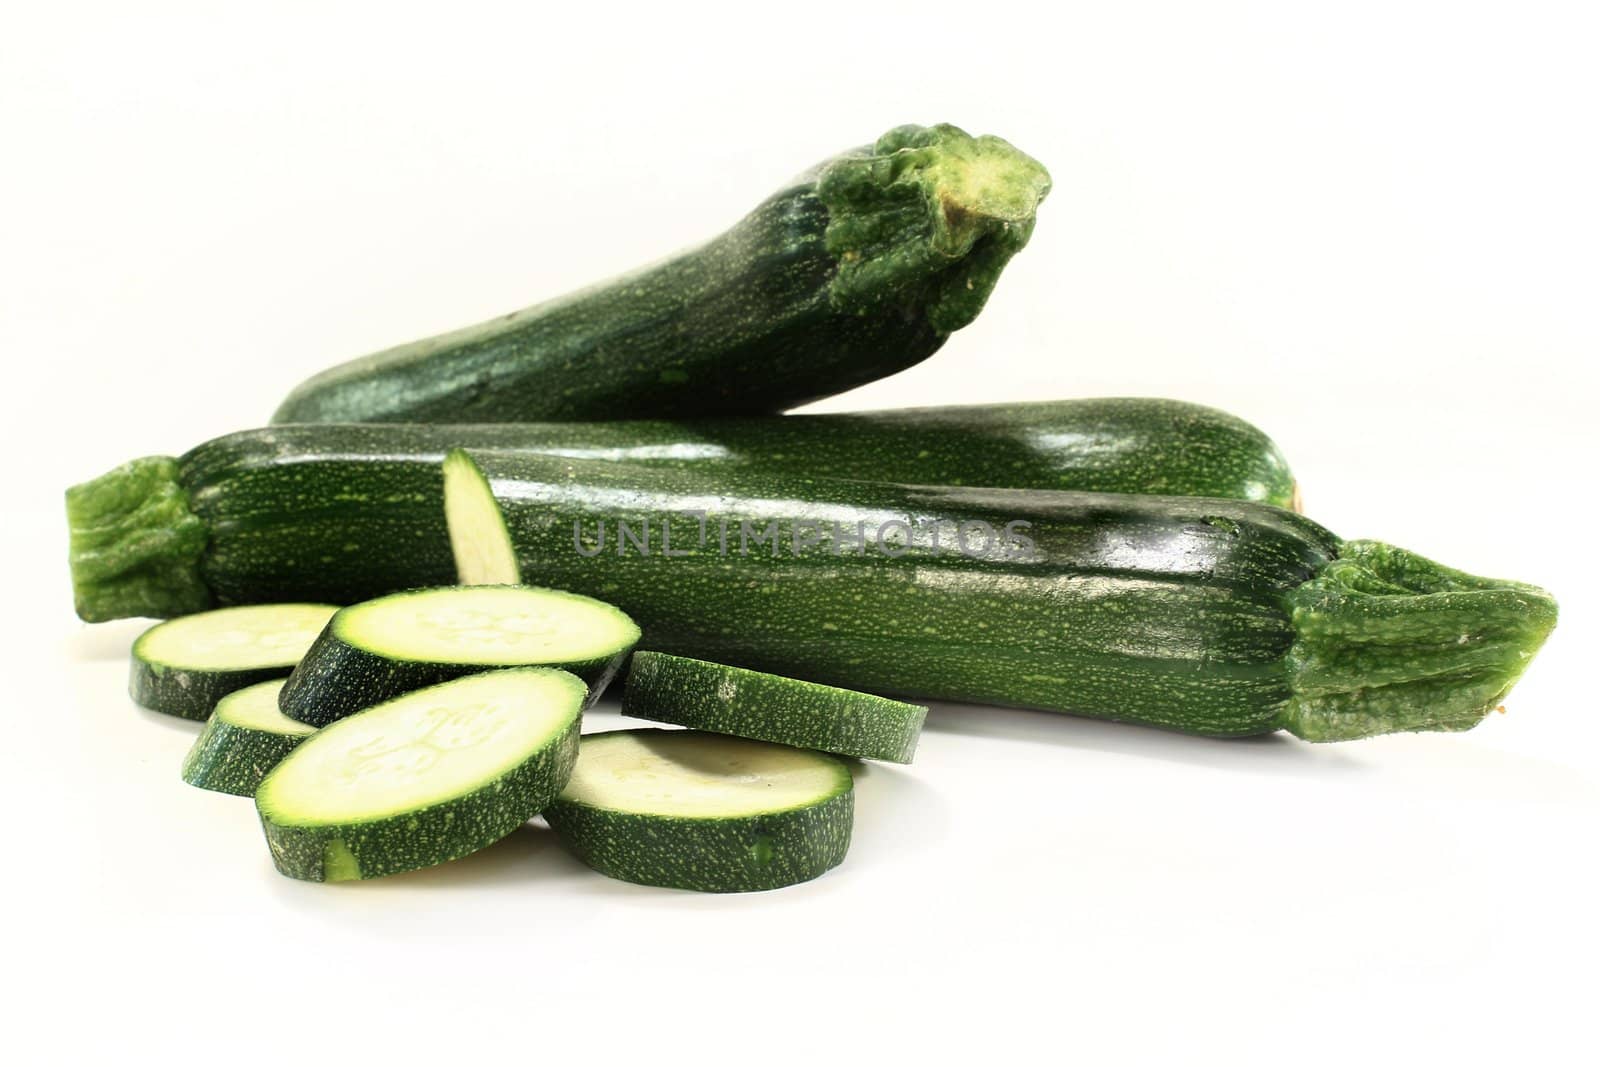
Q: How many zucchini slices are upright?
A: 1